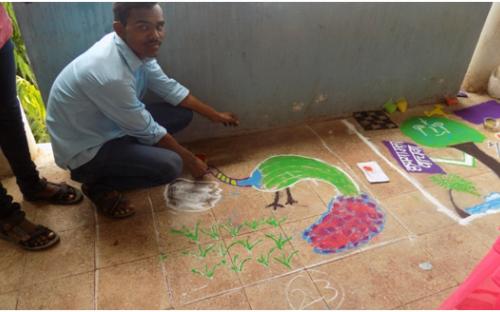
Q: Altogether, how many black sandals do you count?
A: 3